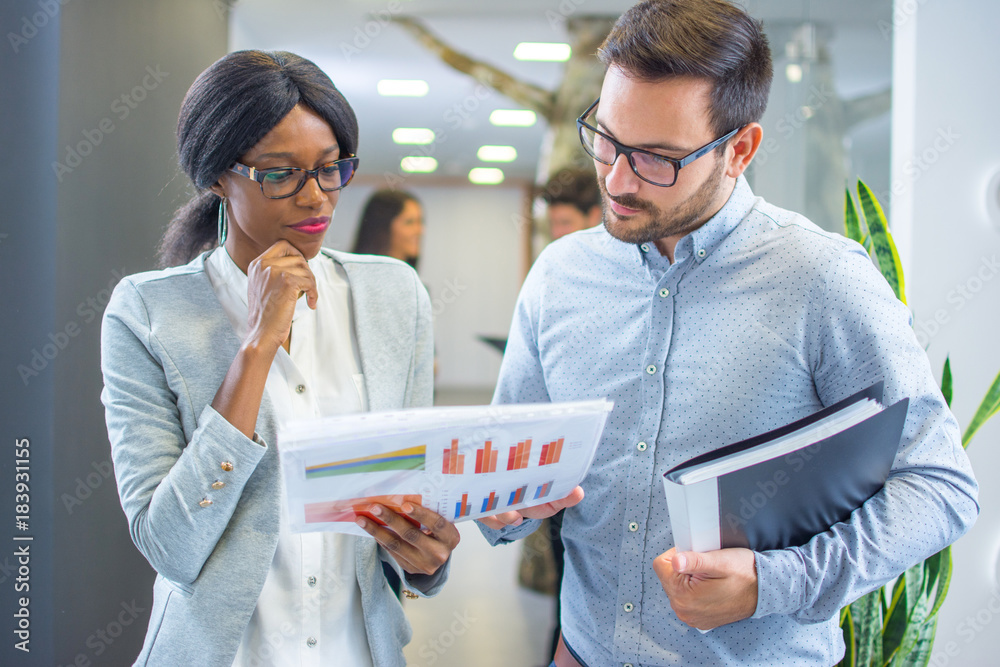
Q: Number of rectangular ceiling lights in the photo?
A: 7